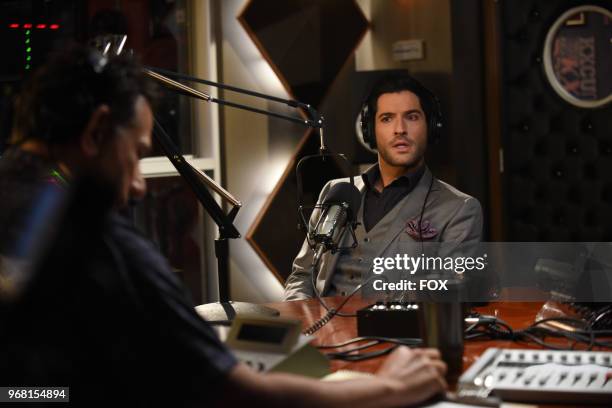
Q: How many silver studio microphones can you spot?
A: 1